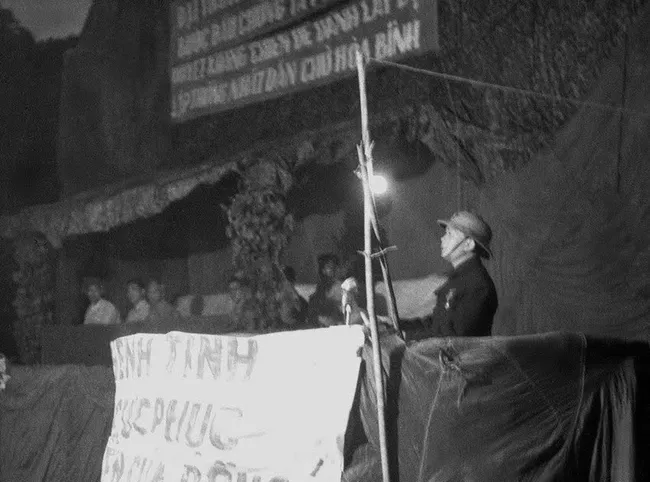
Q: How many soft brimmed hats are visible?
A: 1